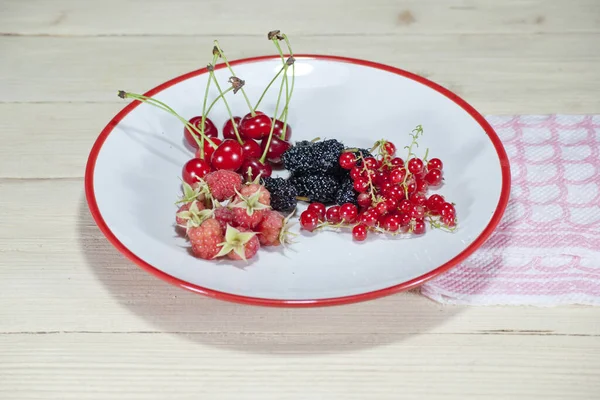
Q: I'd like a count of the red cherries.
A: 10